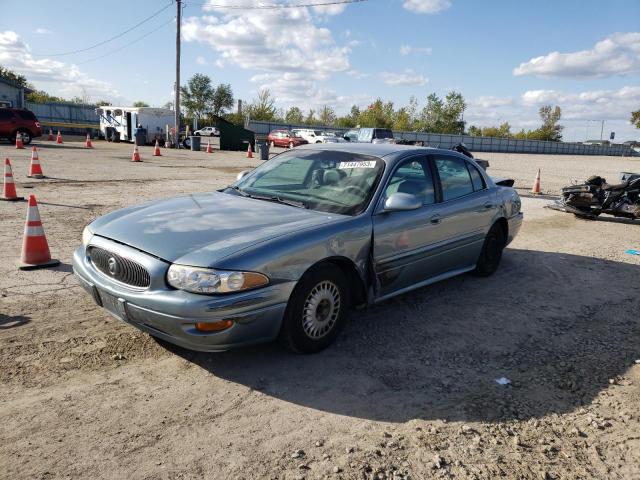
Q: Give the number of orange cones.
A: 12